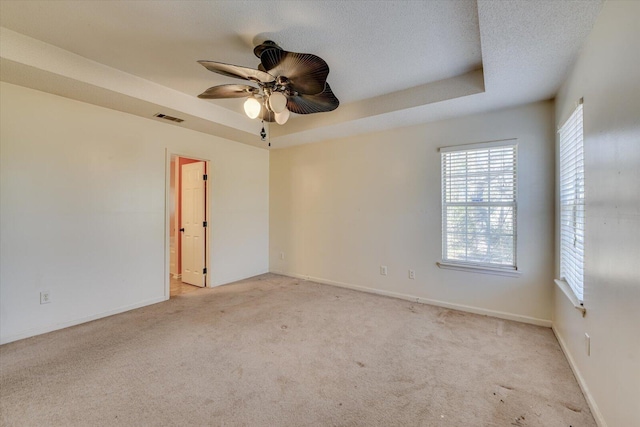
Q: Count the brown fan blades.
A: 5